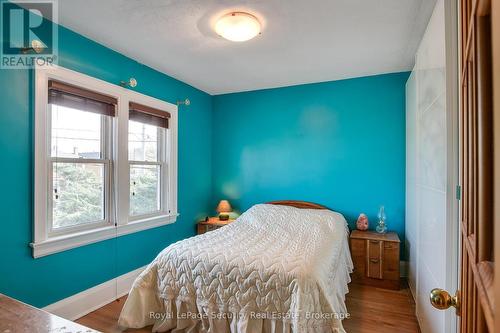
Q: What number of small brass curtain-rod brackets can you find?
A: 3